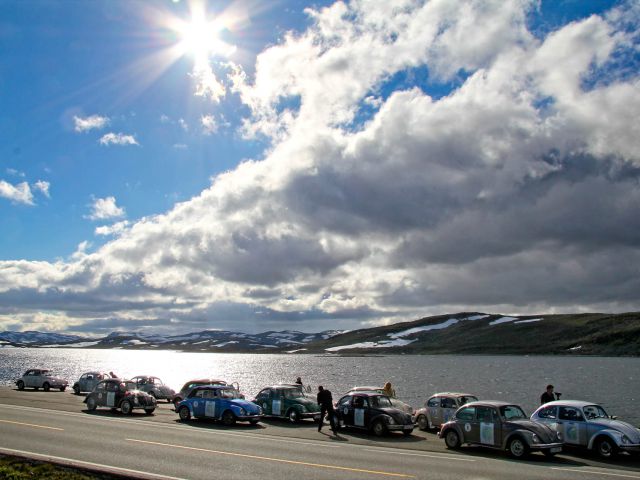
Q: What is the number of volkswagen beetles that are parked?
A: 12